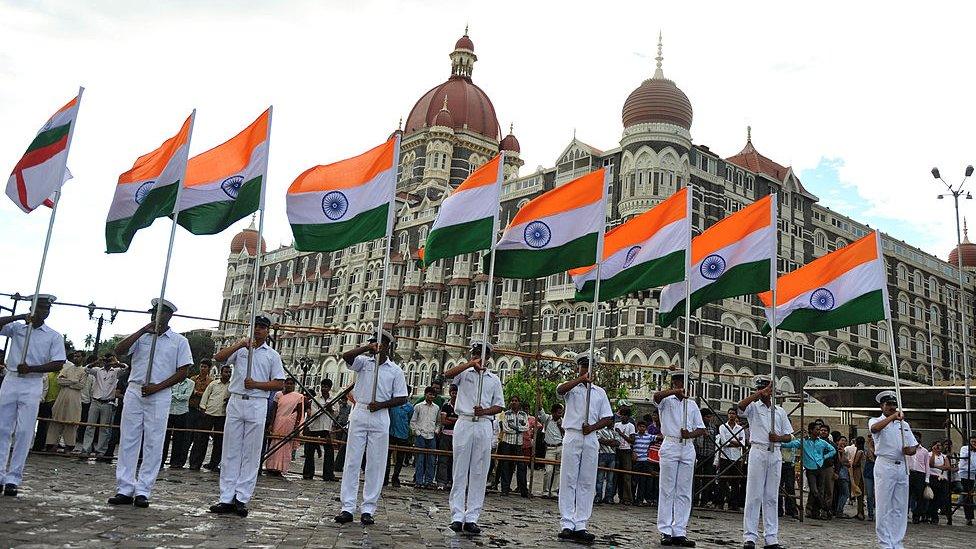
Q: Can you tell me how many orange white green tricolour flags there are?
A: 8